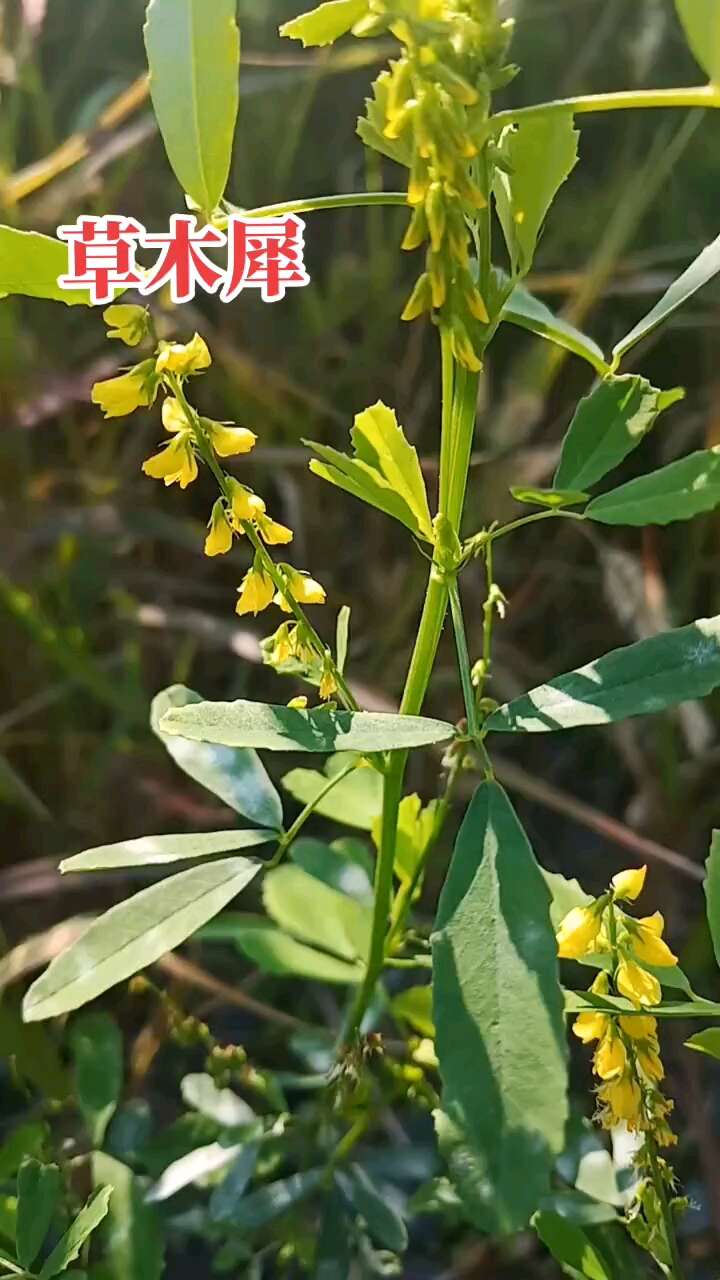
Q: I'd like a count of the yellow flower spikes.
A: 3